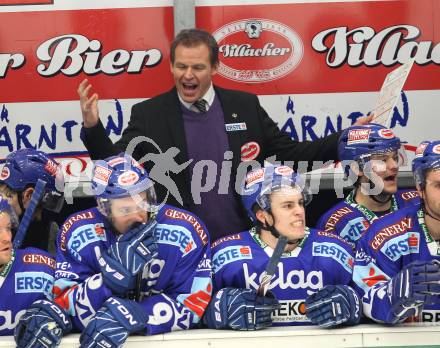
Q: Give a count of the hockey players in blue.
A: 6